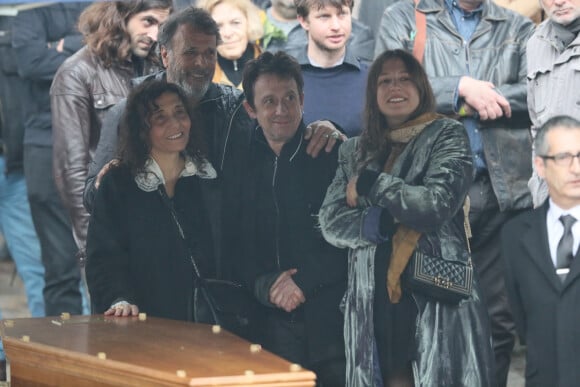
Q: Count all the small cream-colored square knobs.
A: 10